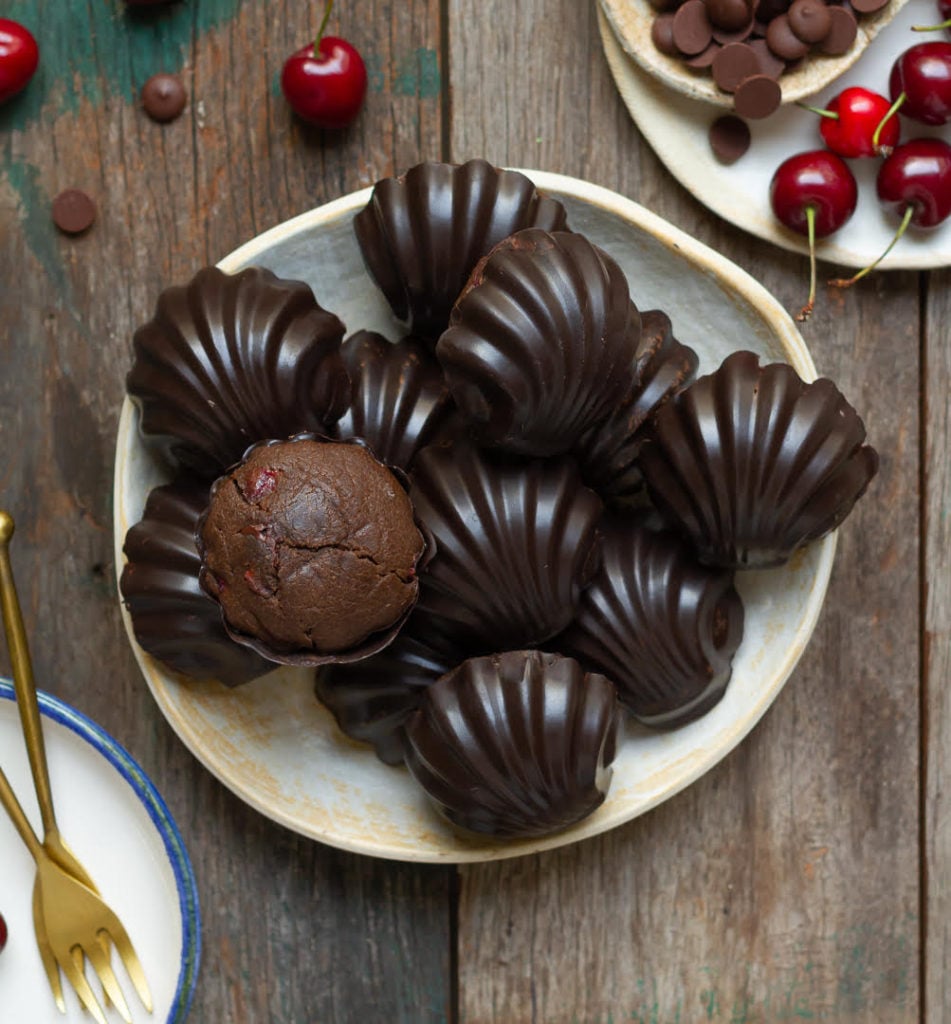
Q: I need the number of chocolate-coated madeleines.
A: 12